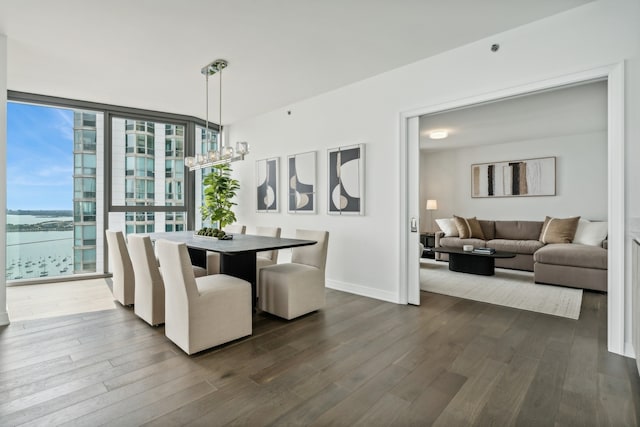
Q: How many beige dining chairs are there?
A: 6